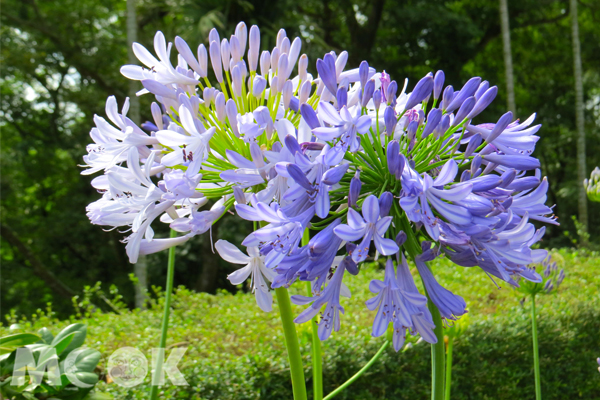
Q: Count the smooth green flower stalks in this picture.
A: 7